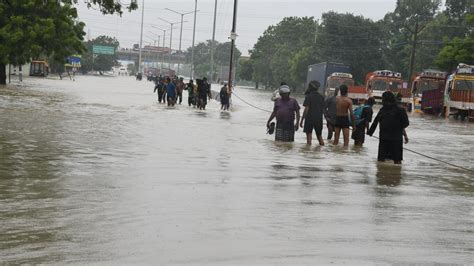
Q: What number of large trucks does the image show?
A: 5